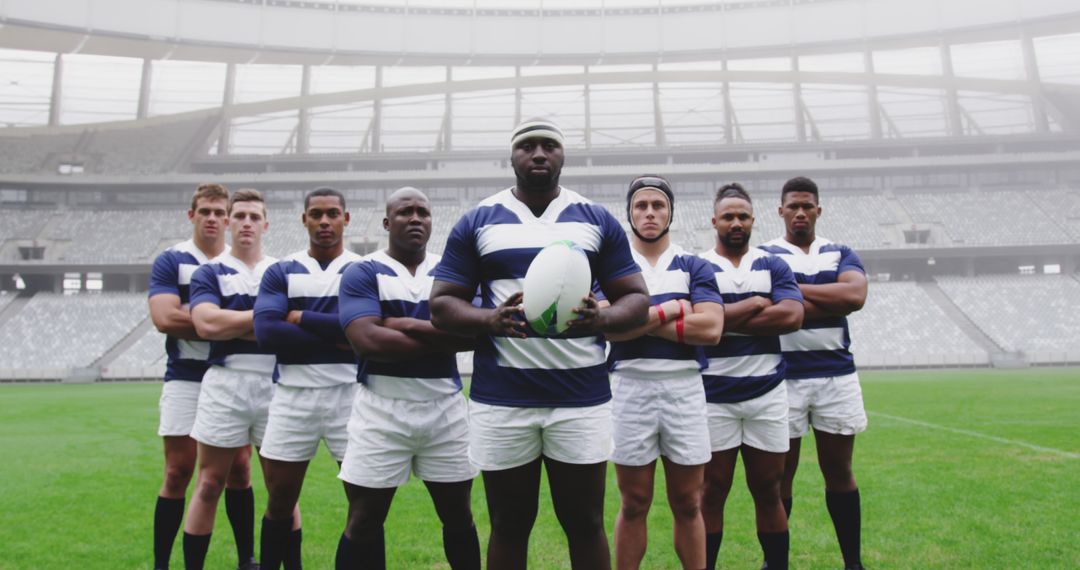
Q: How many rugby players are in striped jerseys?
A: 8